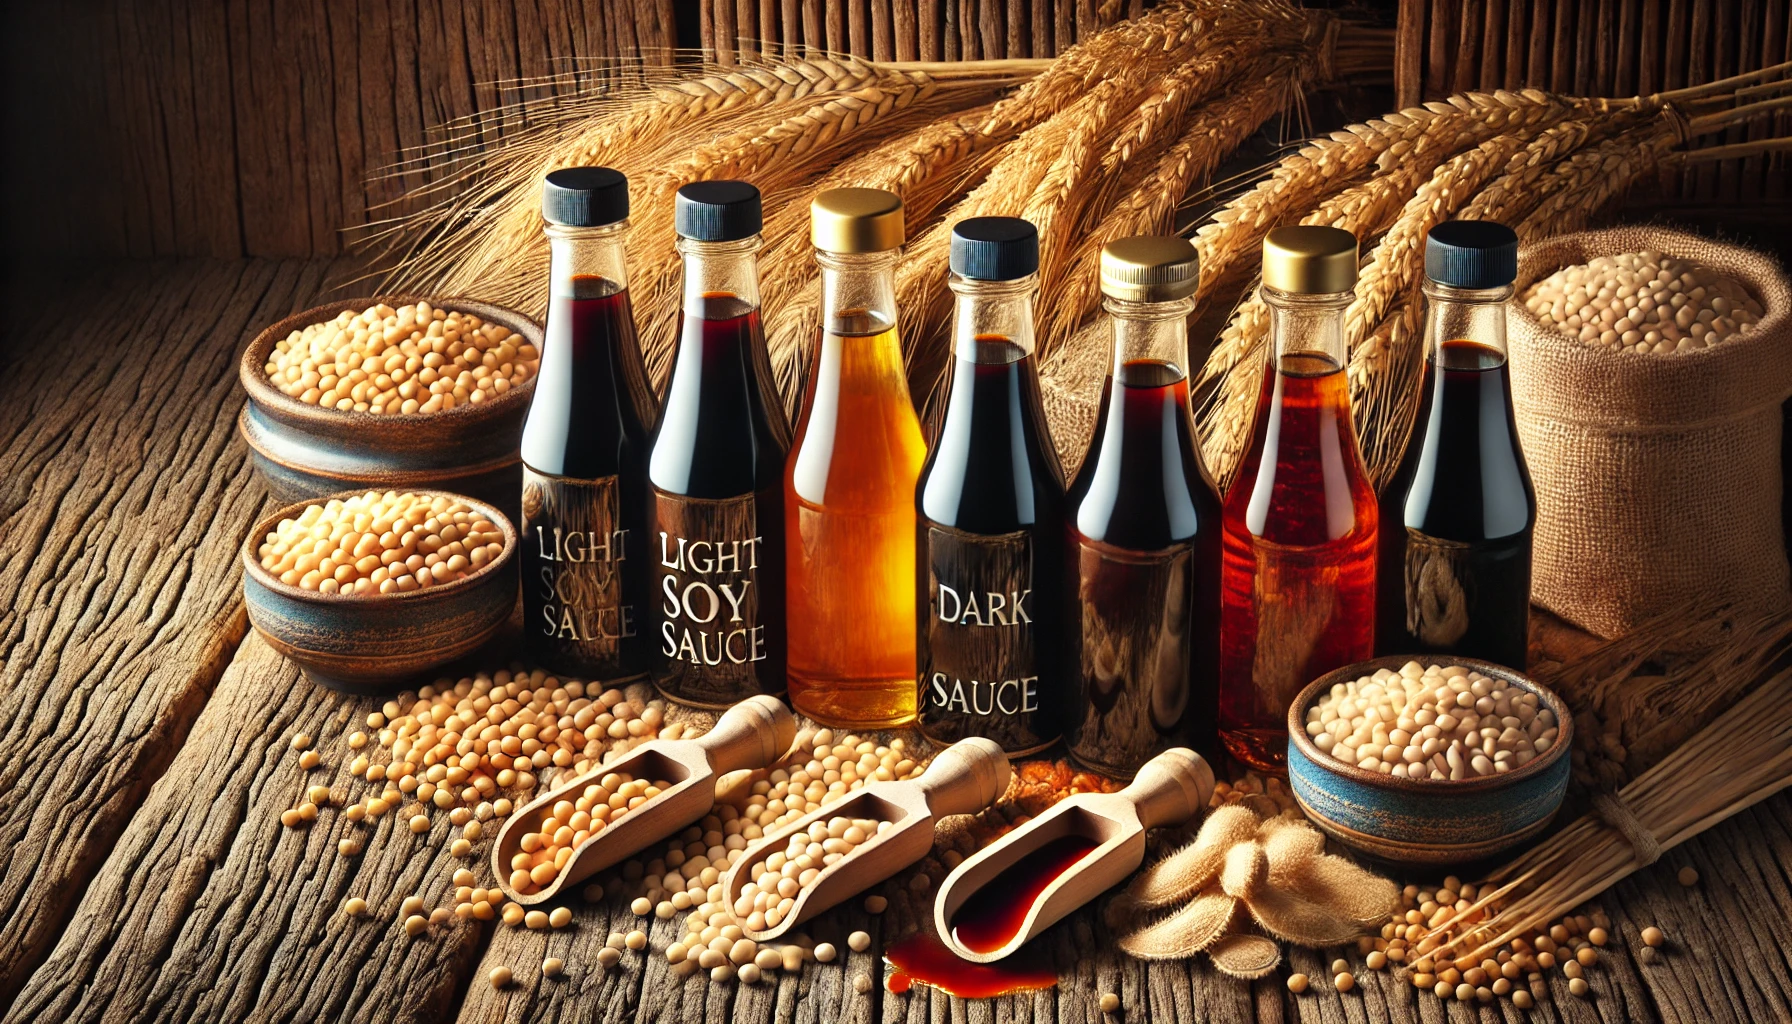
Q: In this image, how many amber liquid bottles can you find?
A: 1